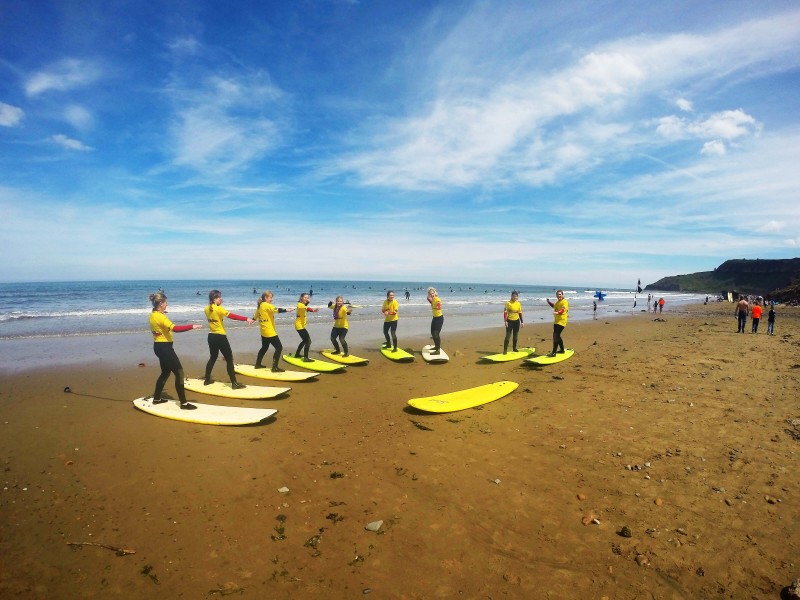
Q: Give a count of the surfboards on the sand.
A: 10